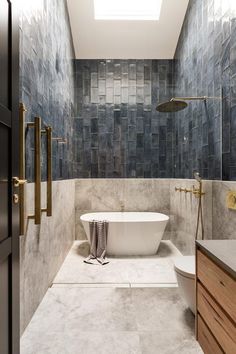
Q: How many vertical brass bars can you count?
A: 3